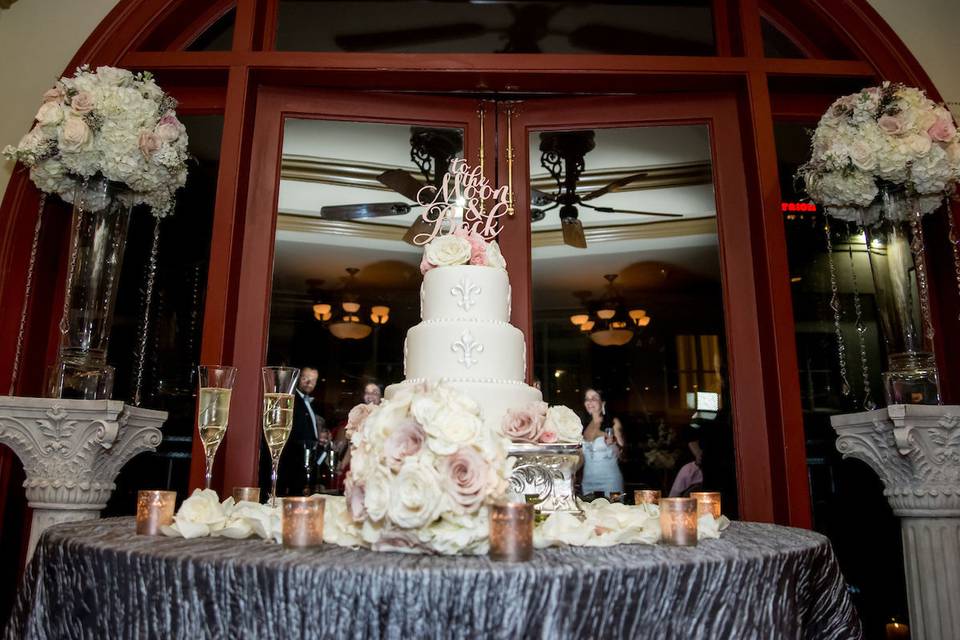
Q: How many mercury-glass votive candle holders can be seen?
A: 7